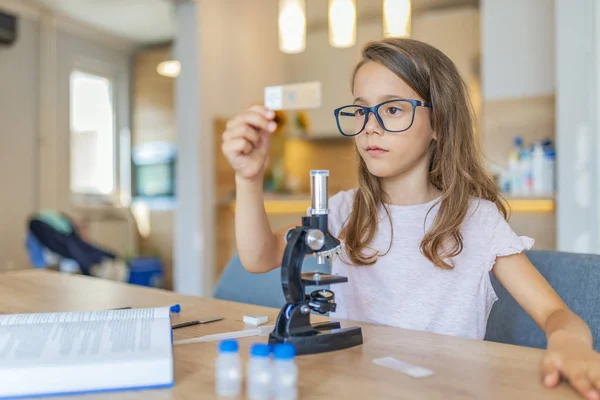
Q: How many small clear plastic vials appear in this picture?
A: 3